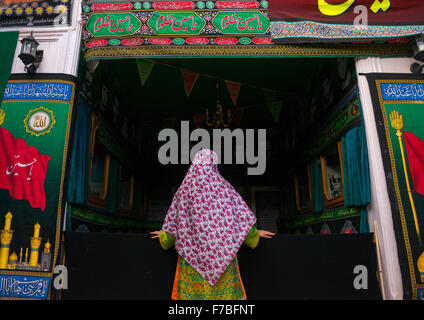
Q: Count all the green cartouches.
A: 3